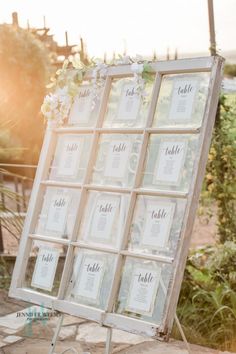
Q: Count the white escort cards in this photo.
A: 12